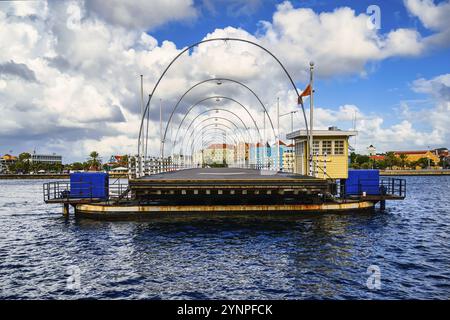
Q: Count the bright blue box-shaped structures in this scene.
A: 2